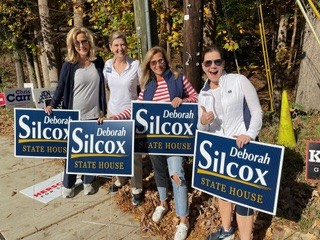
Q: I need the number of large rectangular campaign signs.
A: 4